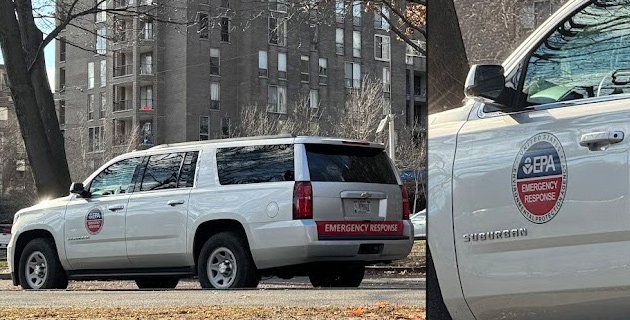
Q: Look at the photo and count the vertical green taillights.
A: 0